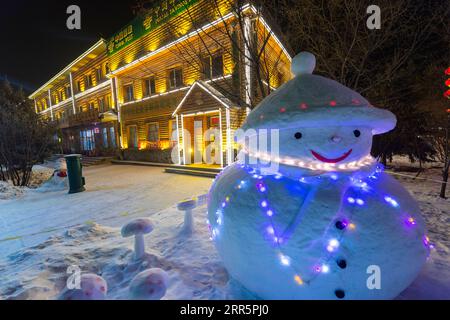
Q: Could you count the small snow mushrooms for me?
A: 4